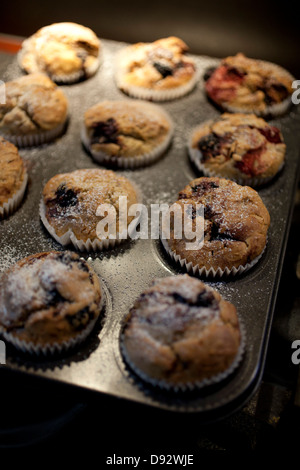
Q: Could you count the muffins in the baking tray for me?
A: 11